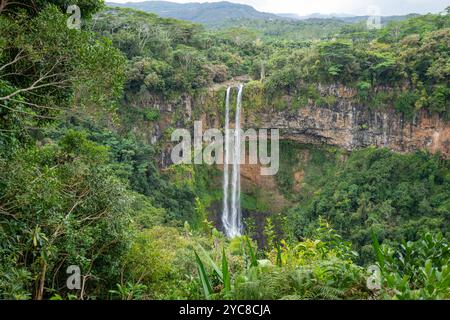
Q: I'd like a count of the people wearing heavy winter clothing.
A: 0